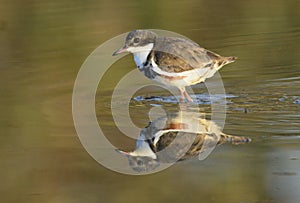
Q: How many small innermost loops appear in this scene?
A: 1